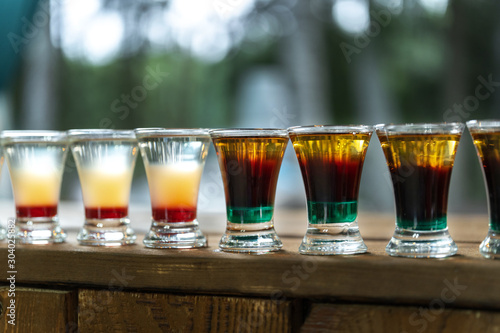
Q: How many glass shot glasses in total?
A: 7